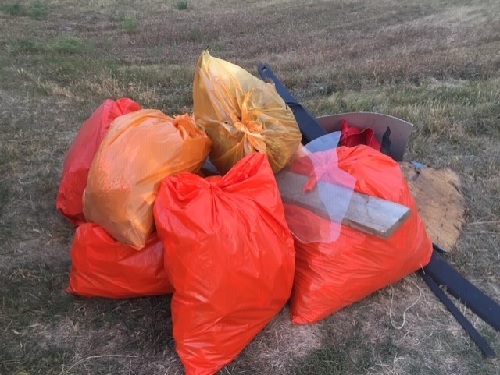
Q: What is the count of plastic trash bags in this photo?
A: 6